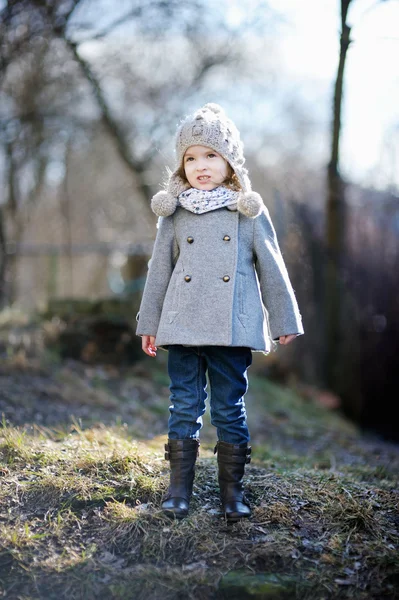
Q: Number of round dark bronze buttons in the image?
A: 4